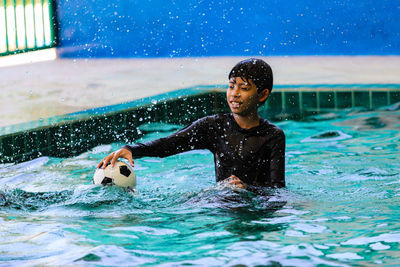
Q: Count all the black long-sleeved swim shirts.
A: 1